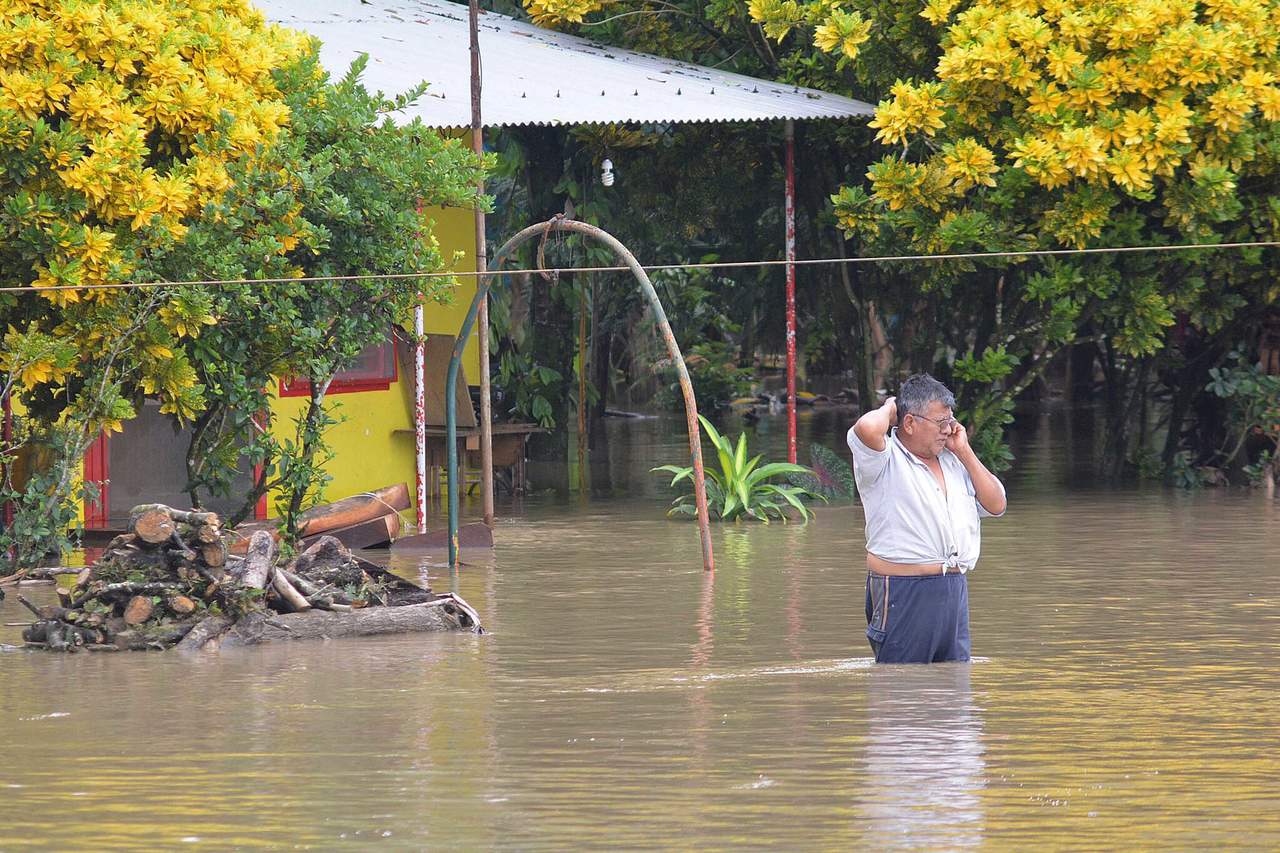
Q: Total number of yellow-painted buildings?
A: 1